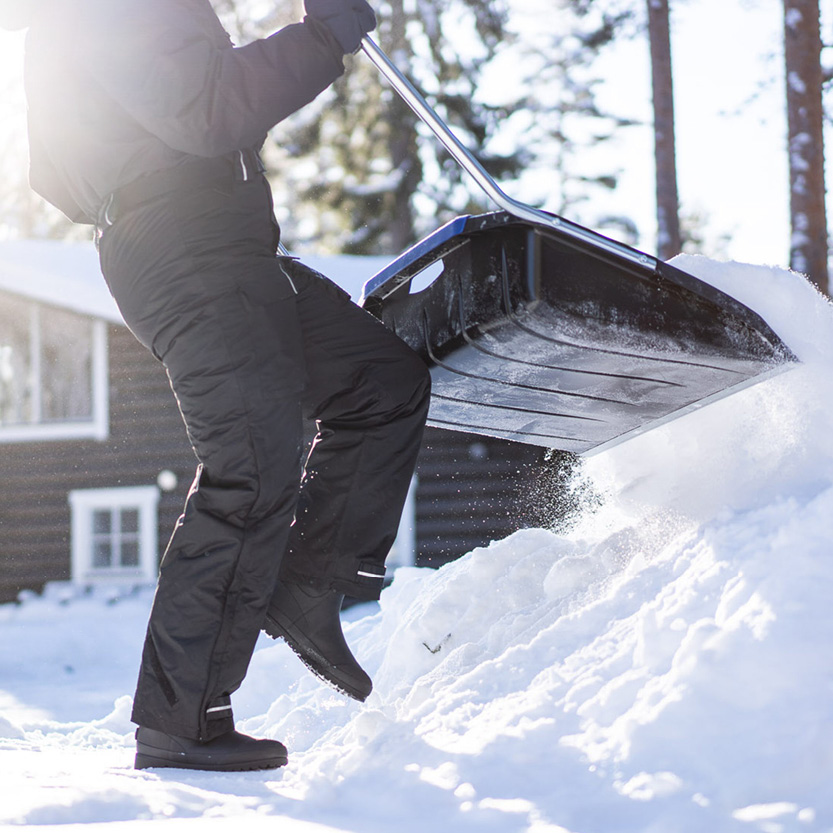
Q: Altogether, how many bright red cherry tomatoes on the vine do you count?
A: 0